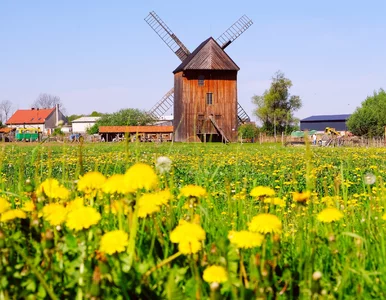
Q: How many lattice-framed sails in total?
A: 4